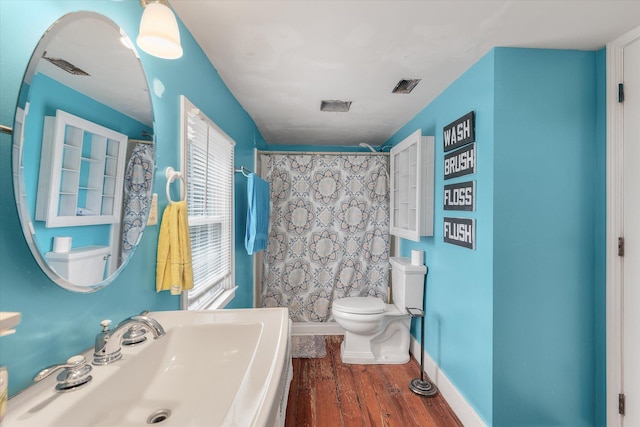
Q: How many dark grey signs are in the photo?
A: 4